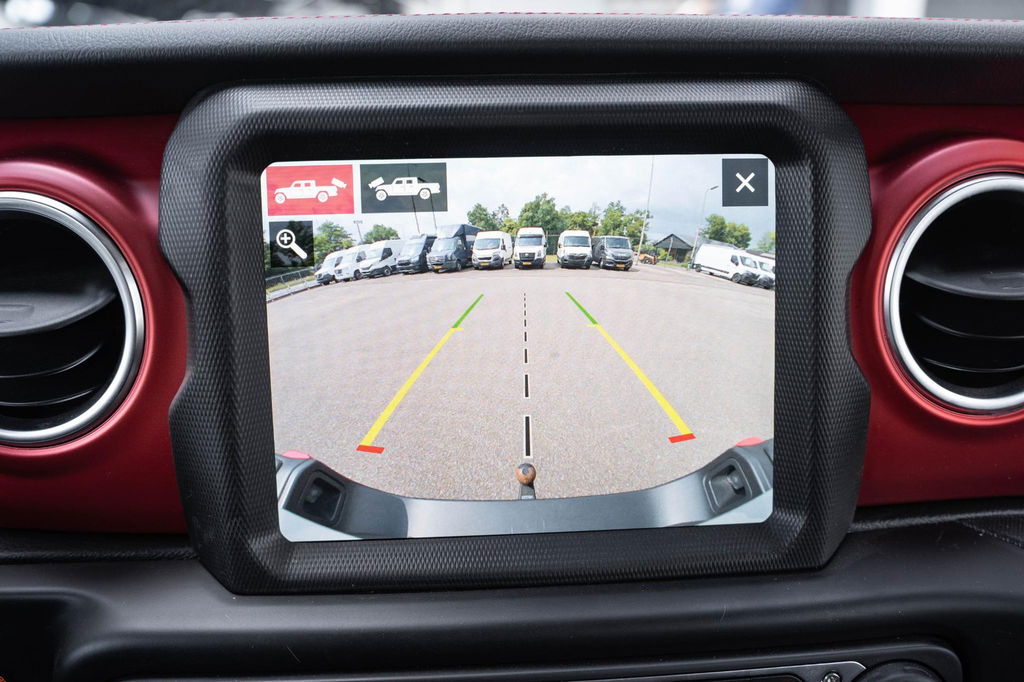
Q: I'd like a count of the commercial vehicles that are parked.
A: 11